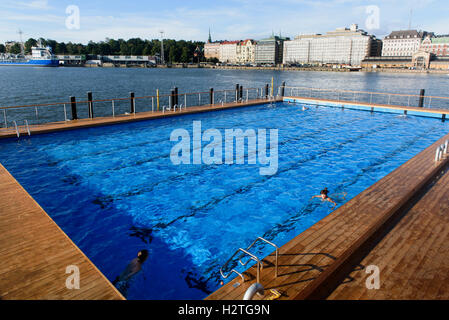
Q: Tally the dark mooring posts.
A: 11